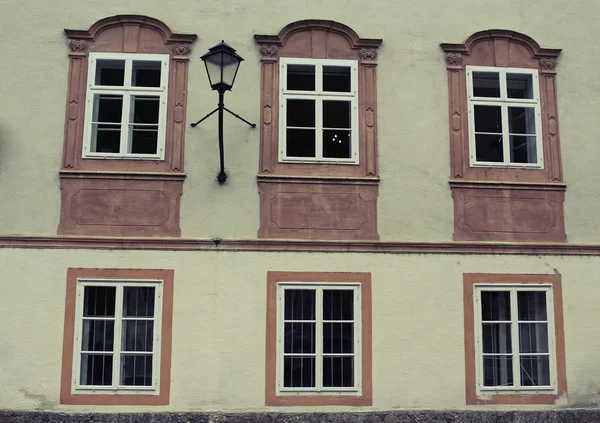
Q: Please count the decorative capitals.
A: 6